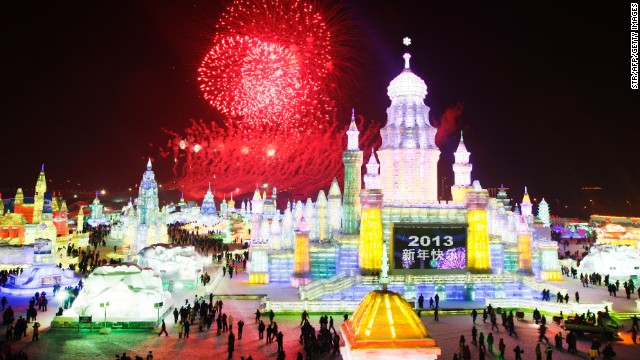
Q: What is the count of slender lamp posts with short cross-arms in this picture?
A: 2